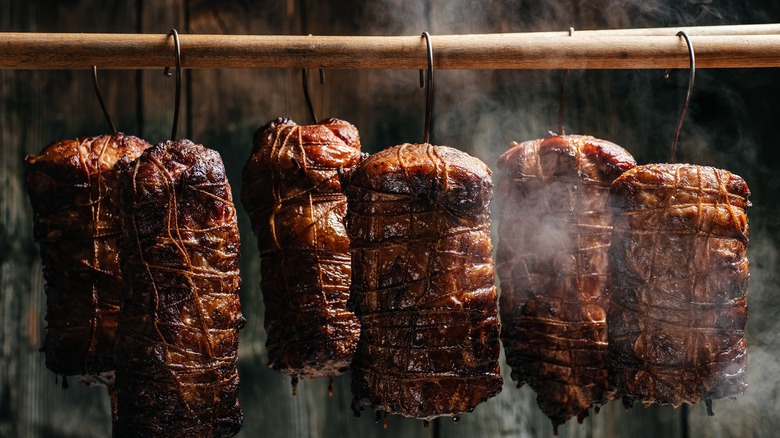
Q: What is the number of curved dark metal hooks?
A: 6